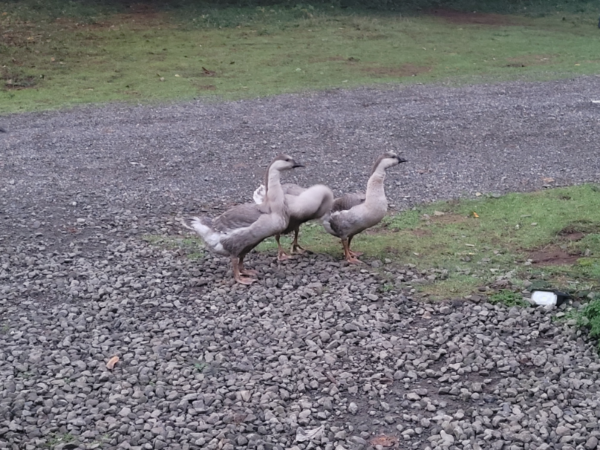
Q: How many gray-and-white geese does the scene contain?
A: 3